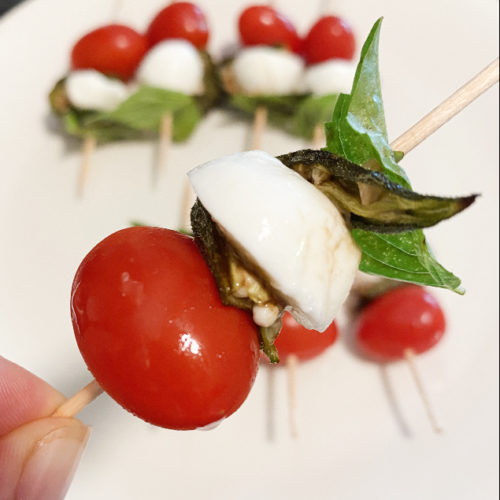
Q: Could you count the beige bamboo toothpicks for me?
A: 8